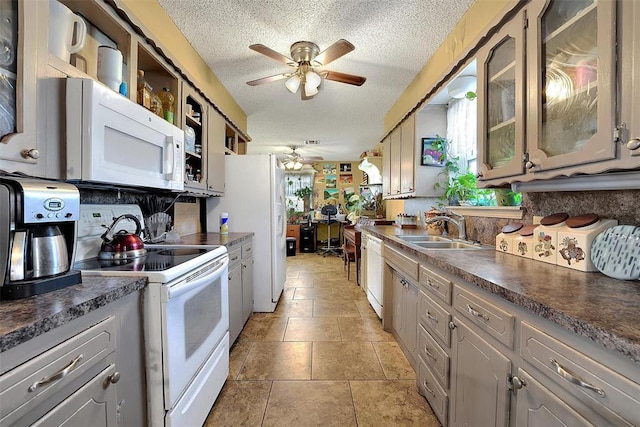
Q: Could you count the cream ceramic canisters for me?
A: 4